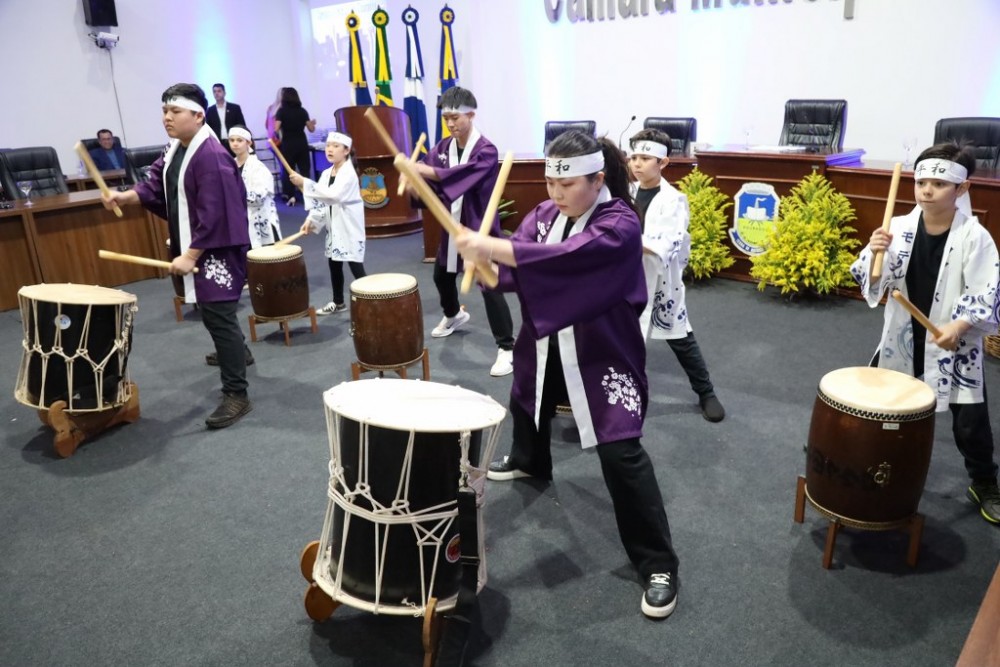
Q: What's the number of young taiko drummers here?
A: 7